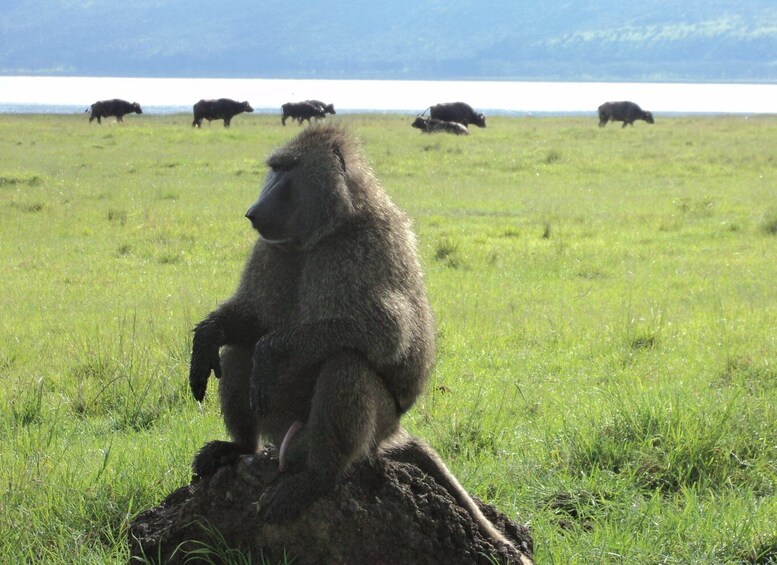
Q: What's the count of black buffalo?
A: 7